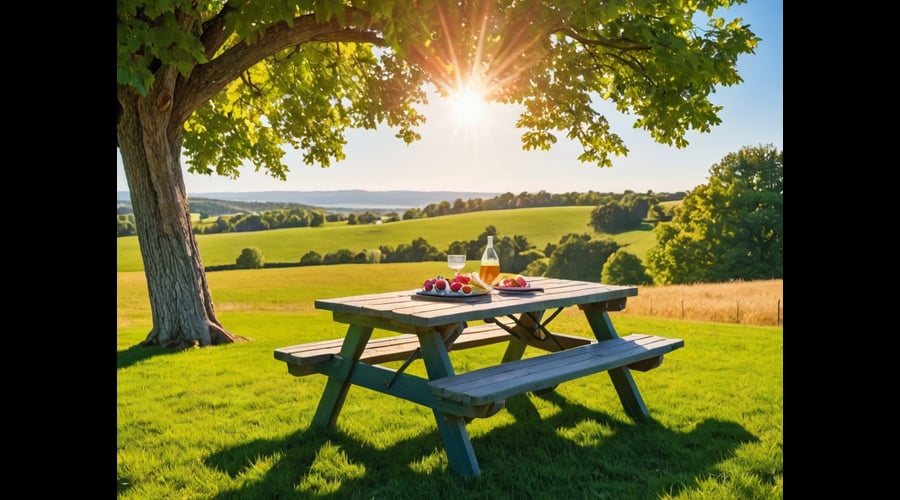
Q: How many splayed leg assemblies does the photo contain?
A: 2